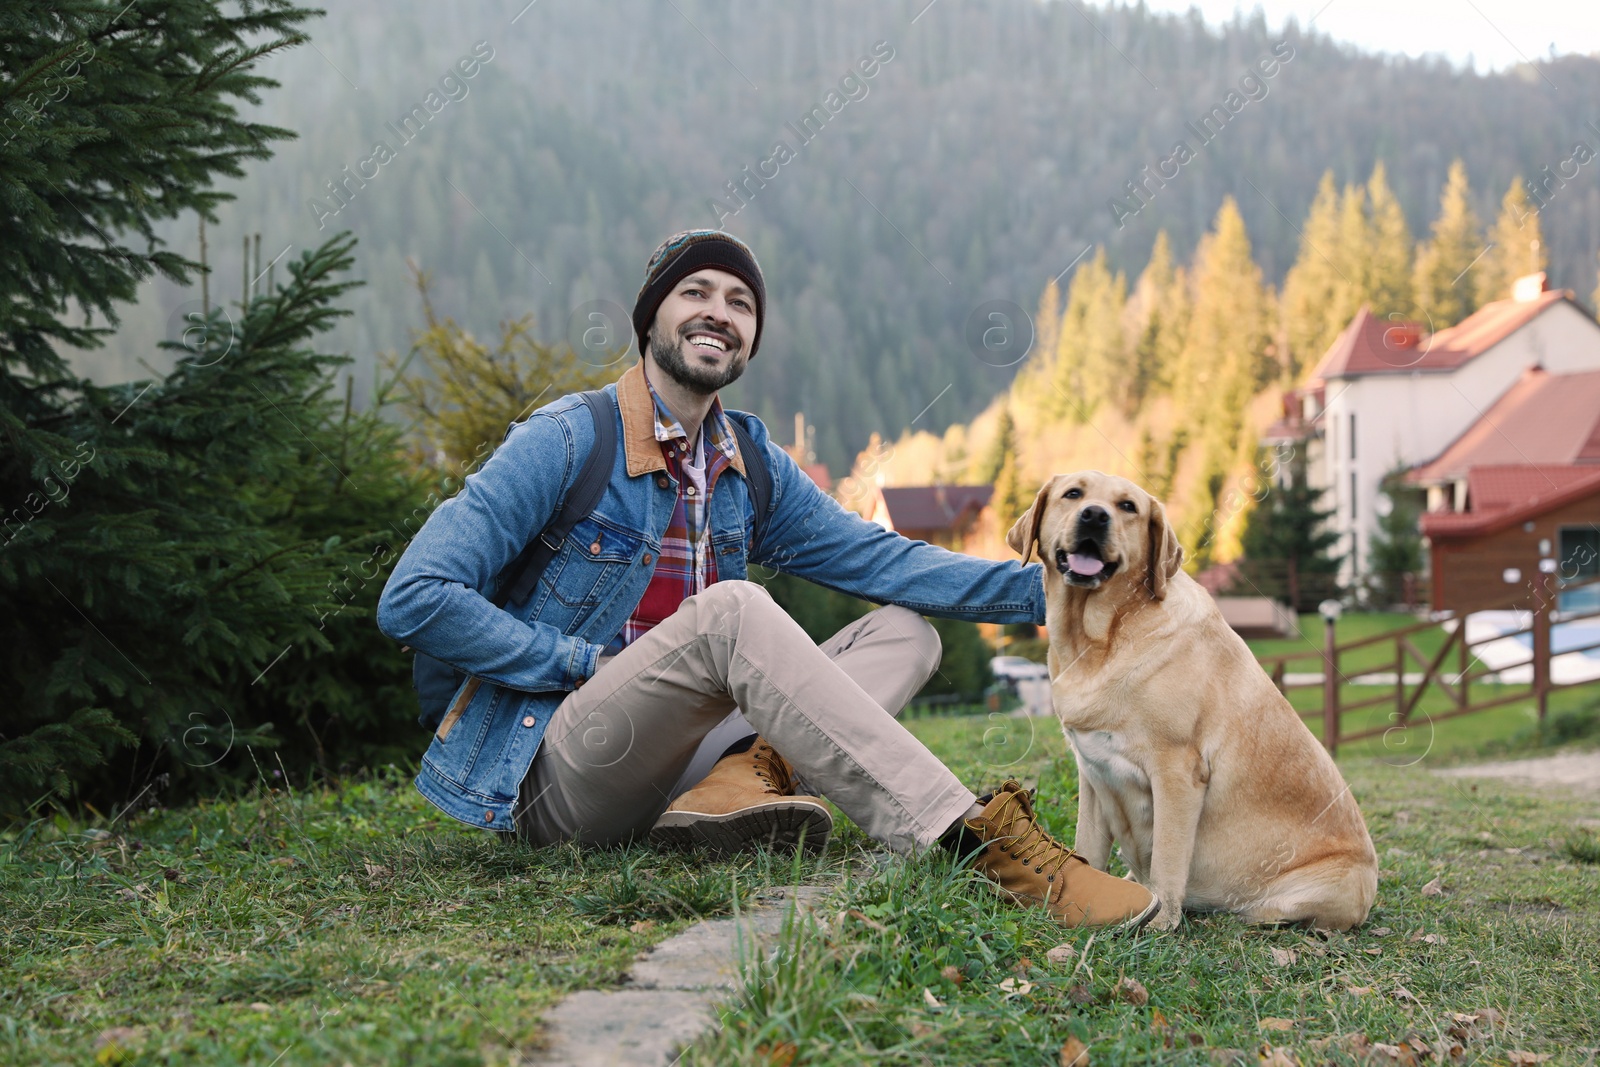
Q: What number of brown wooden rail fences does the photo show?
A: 1